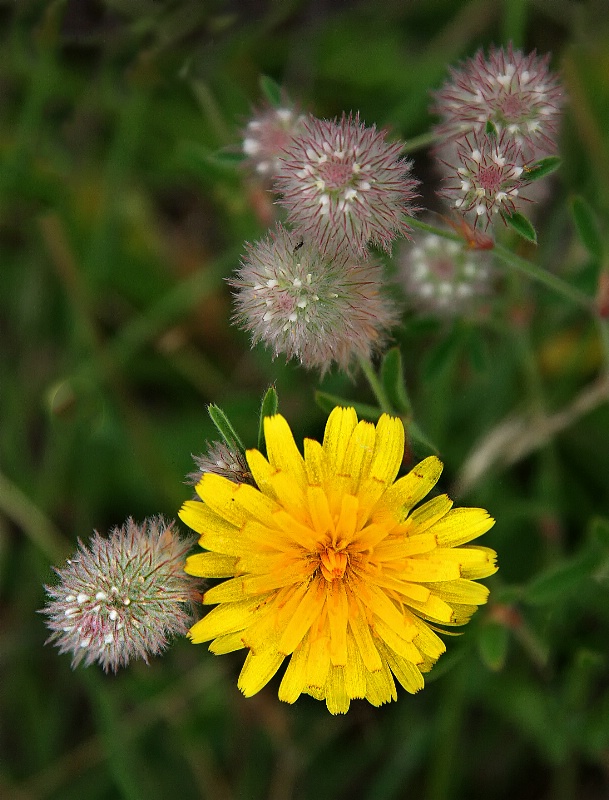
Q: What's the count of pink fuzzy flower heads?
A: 8